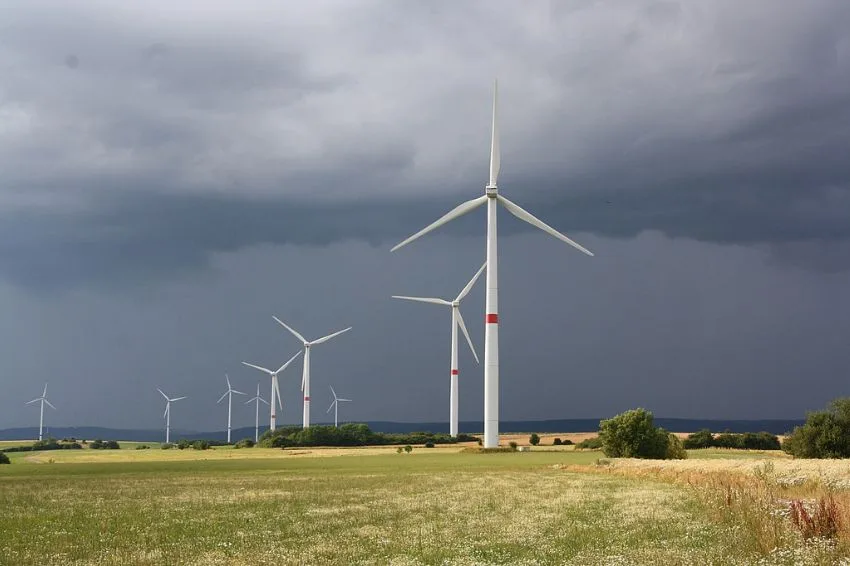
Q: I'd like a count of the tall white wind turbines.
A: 9